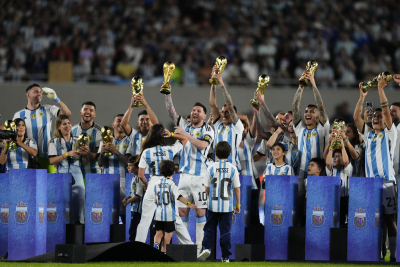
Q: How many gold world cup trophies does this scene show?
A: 10